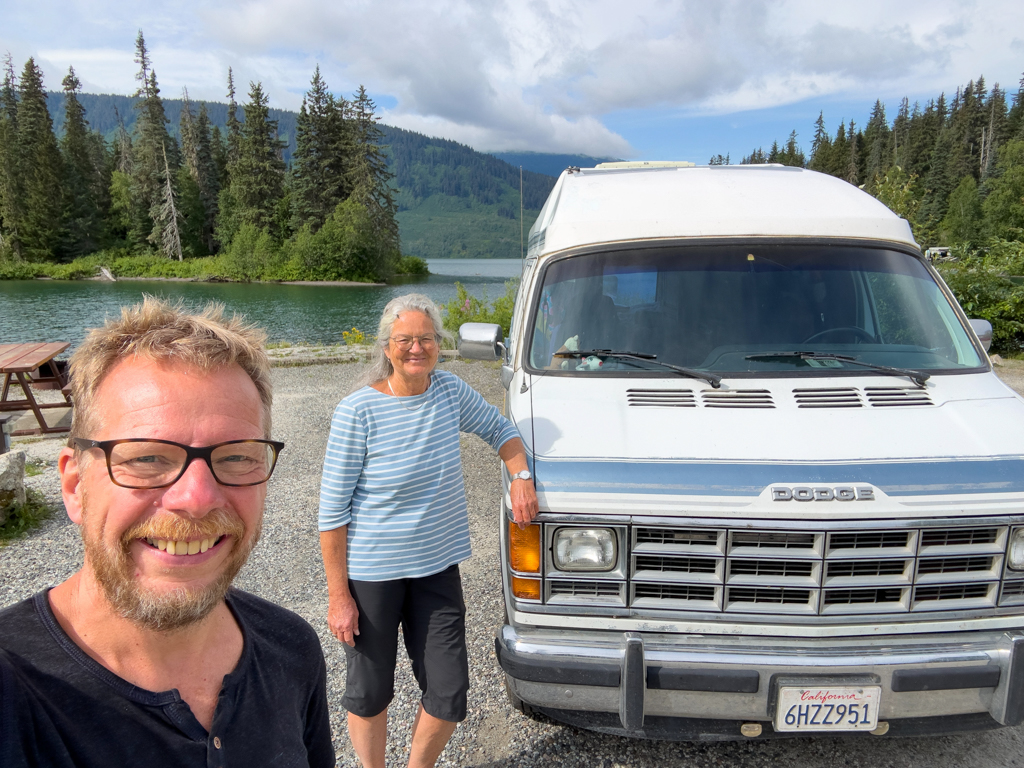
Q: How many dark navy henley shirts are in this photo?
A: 1